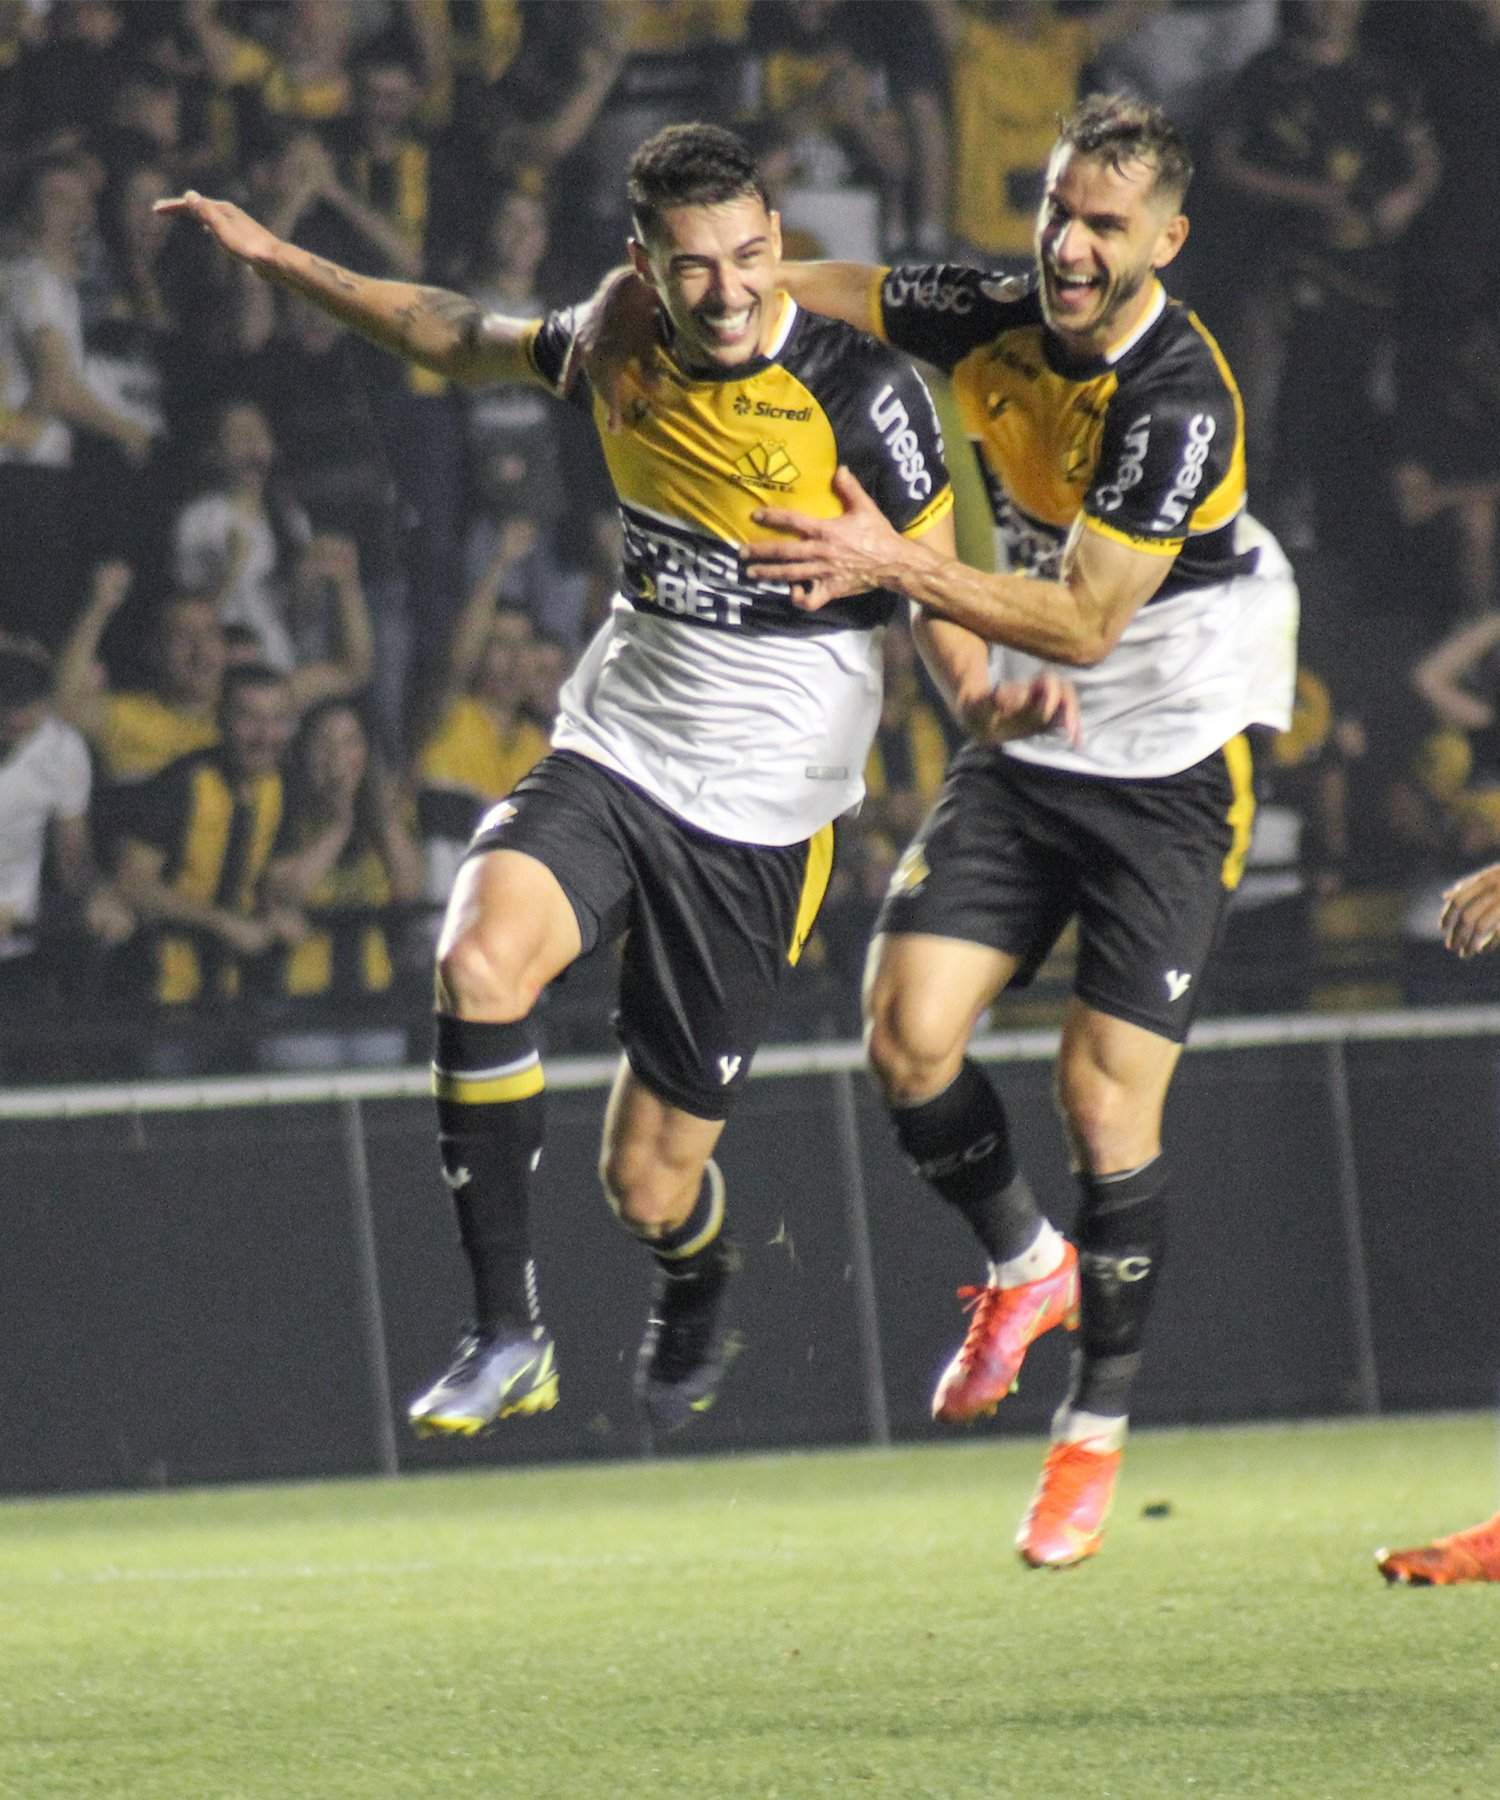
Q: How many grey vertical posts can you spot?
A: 3